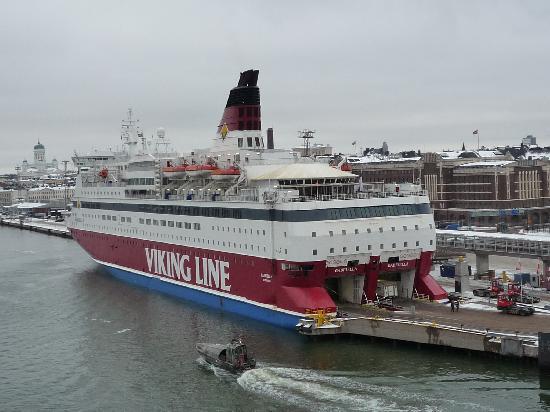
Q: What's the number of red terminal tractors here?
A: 3